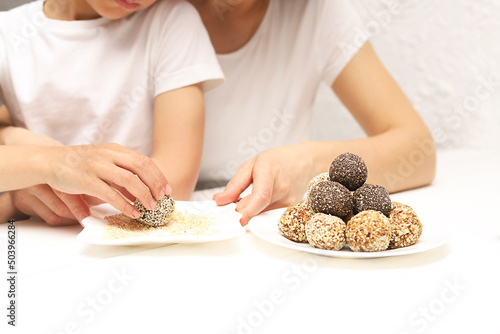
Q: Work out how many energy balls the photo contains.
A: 9